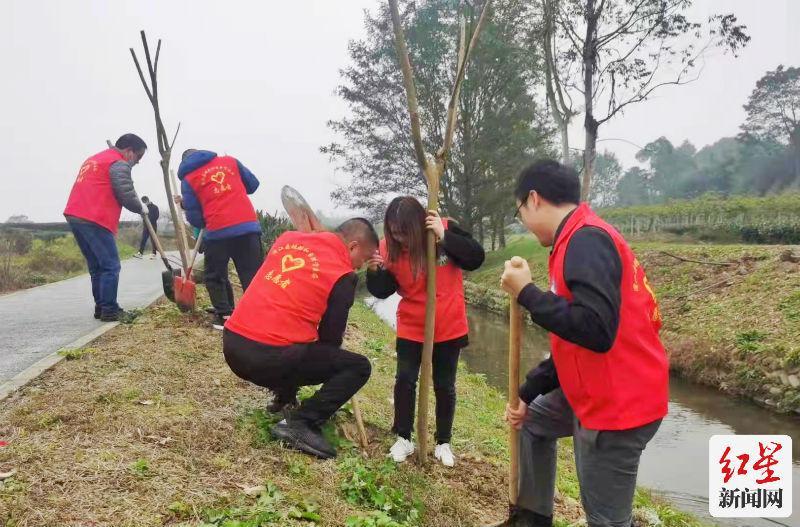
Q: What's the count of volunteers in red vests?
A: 5